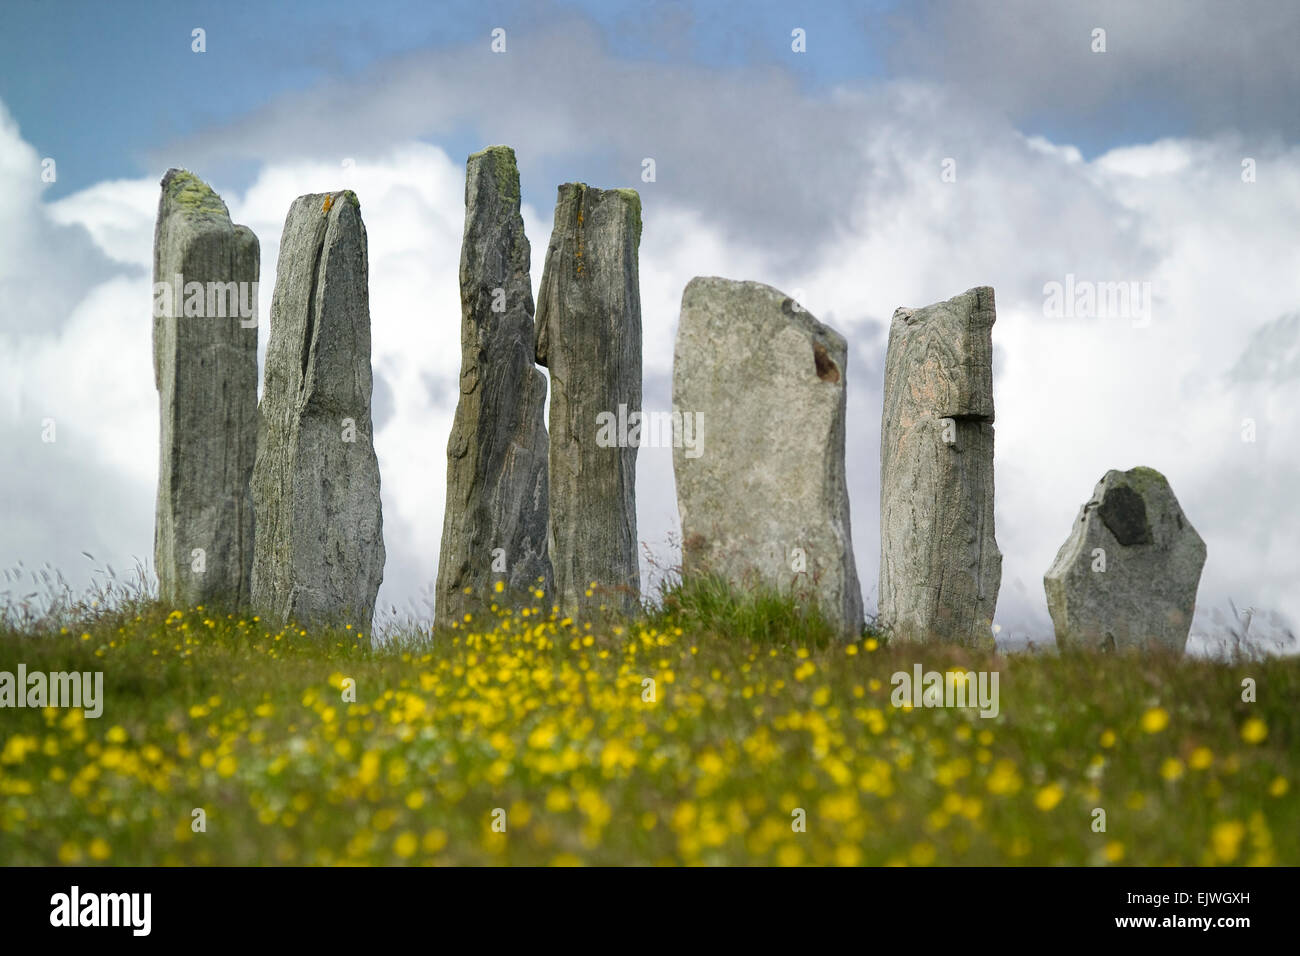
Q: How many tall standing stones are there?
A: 6